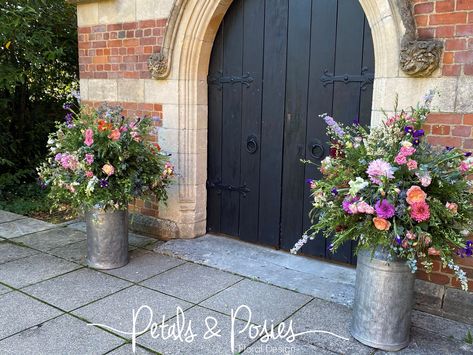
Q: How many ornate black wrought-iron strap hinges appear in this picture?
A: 3